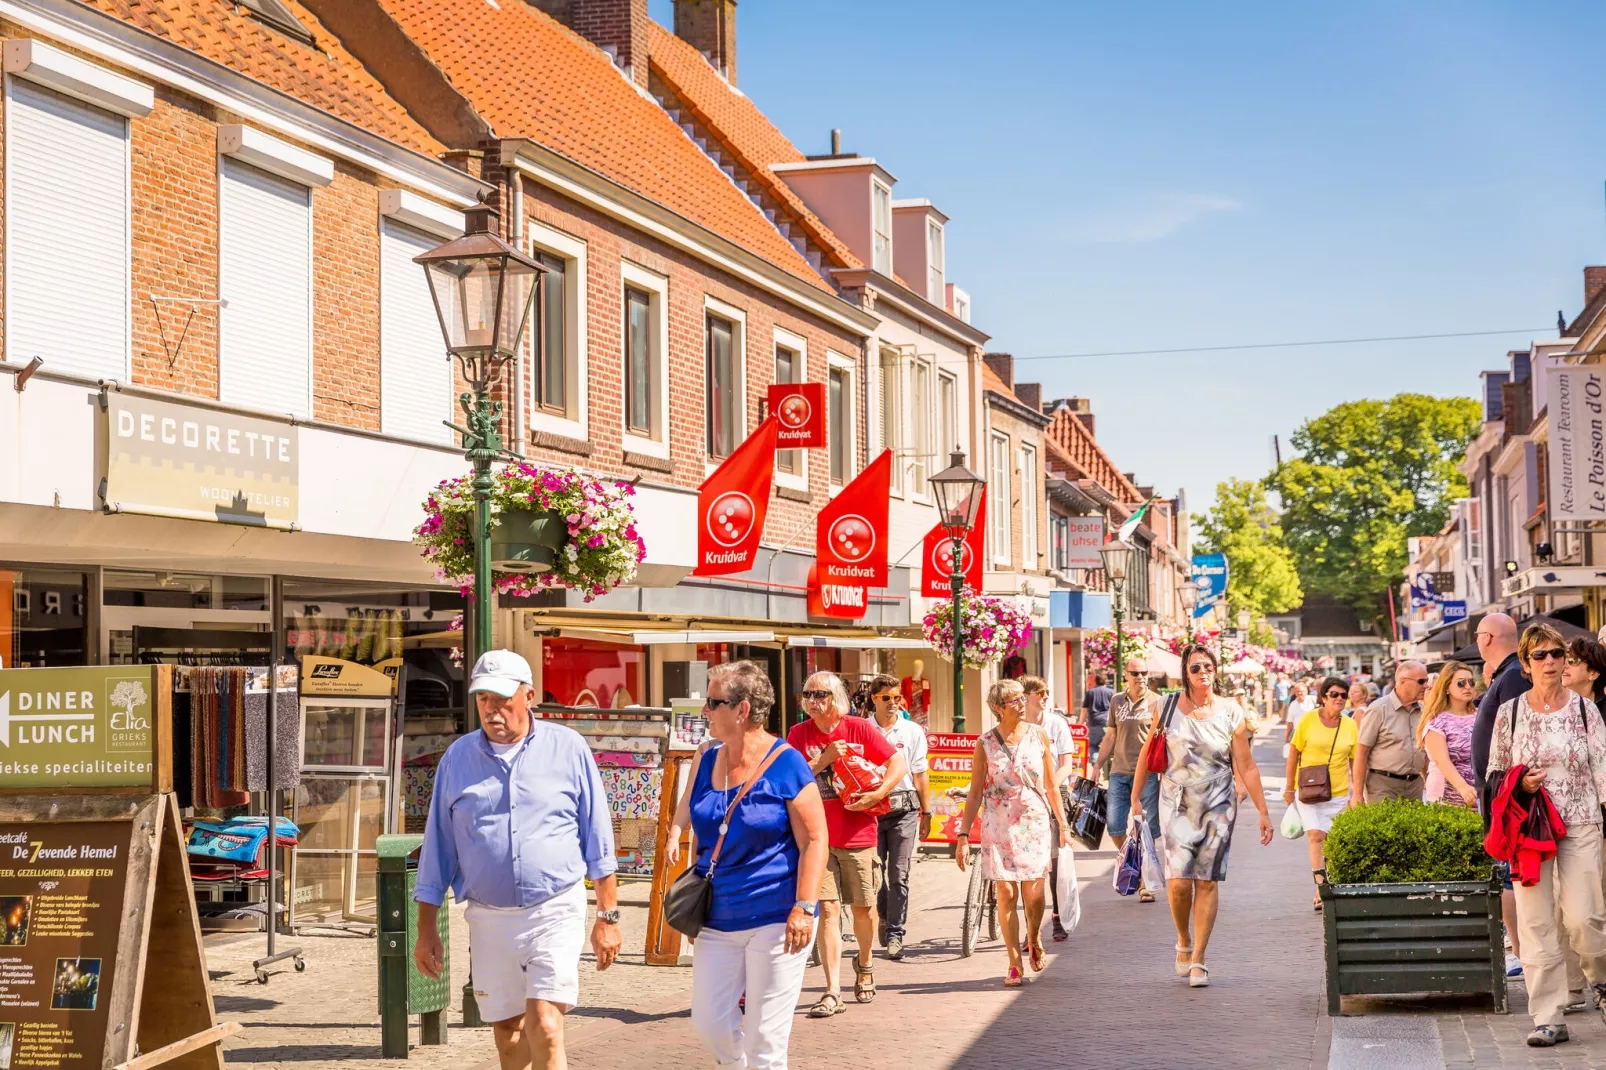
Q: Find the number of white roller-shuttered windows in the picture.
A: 3